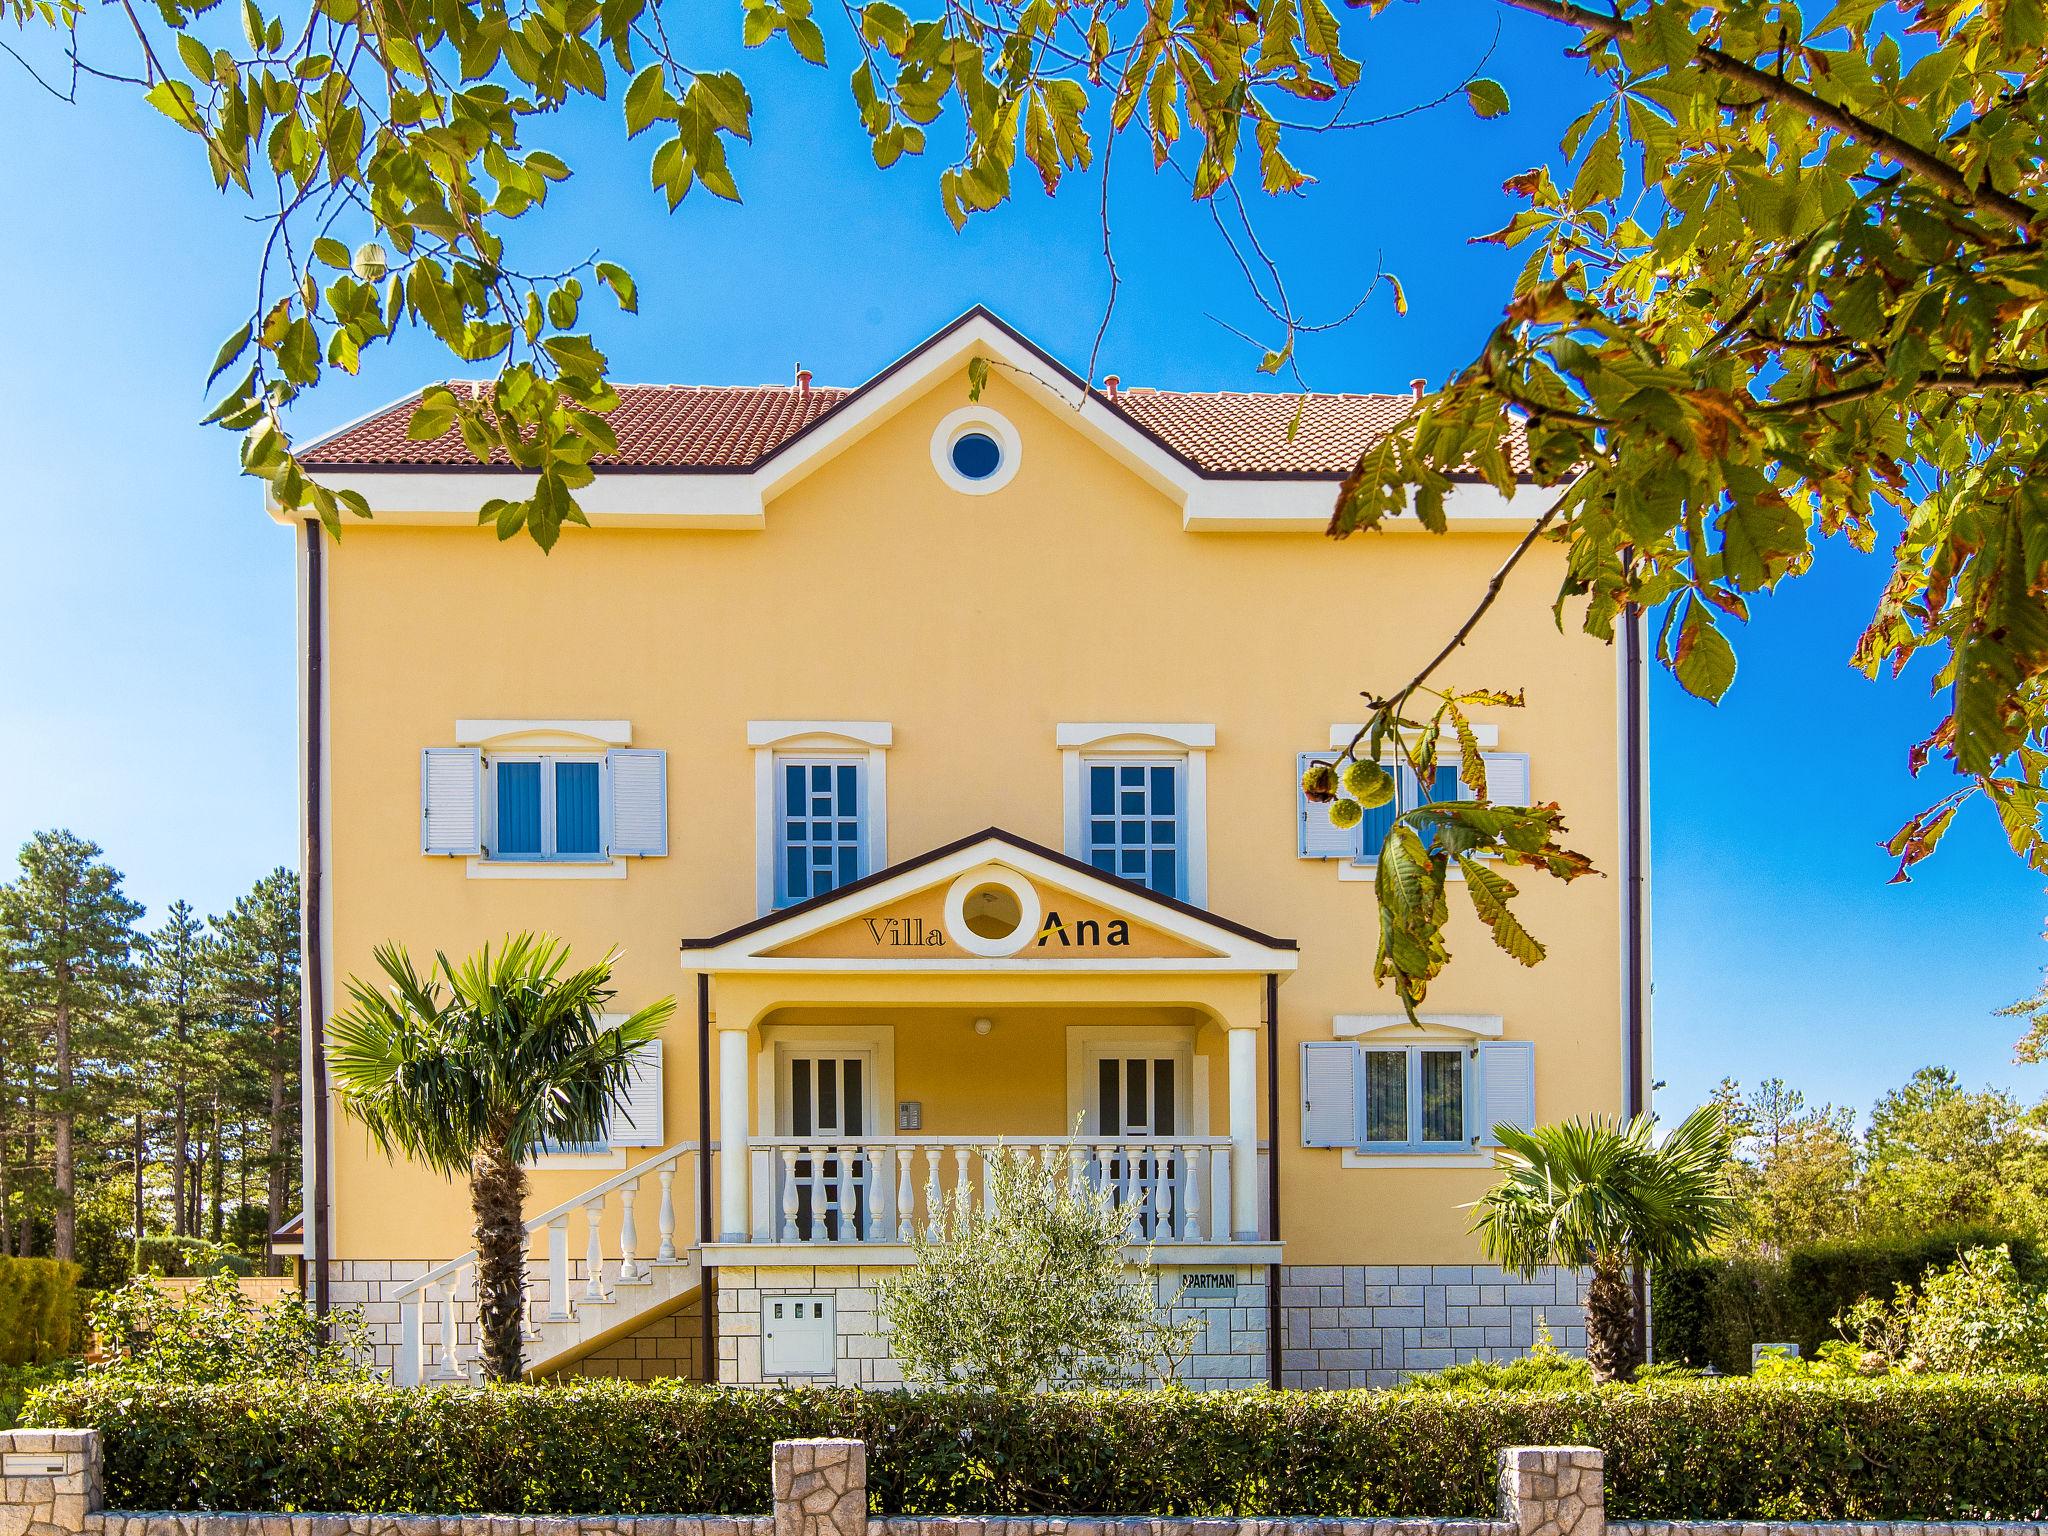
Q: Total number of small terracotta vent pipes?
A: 3